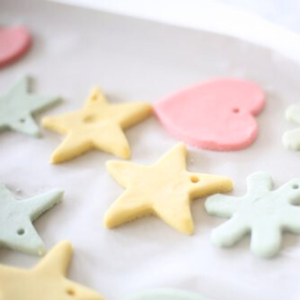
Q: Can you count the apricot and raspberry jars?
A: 0